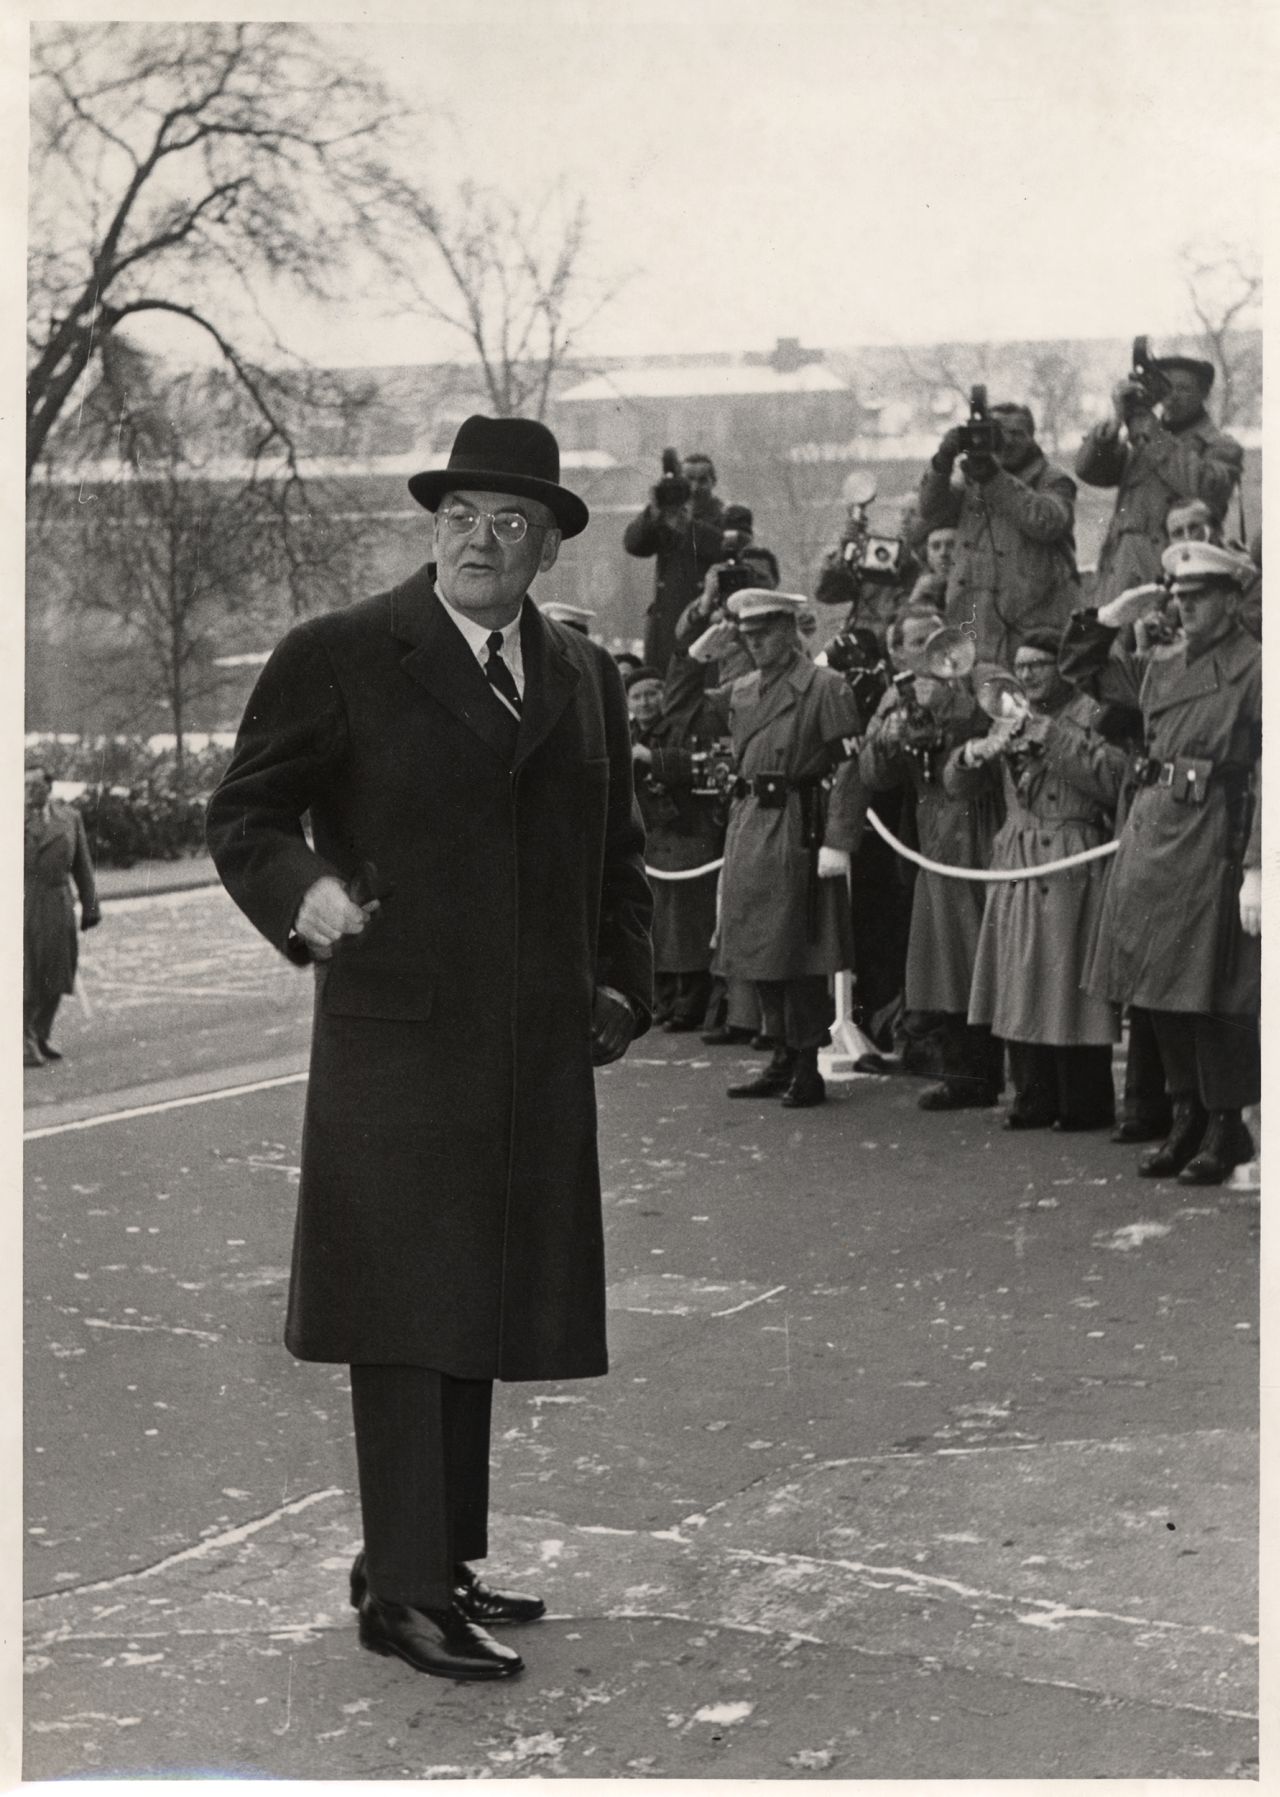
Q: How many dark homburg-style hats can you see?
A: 1